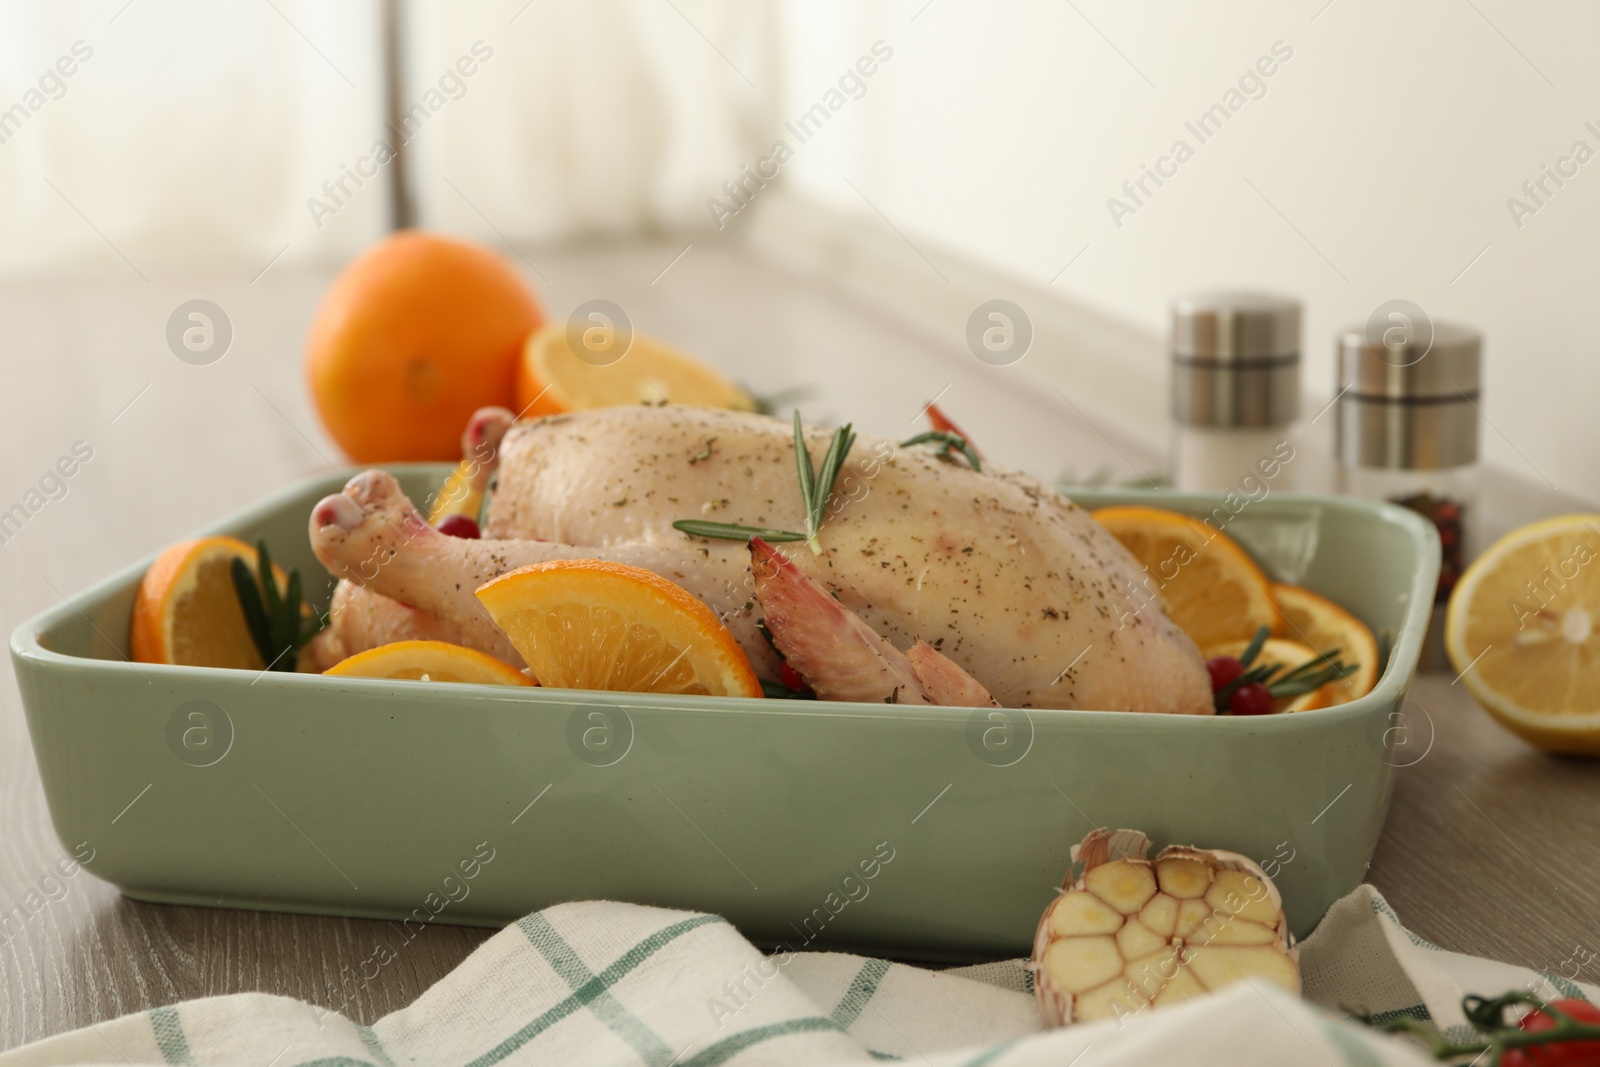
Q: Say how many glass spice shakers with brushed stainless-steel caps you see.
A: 2